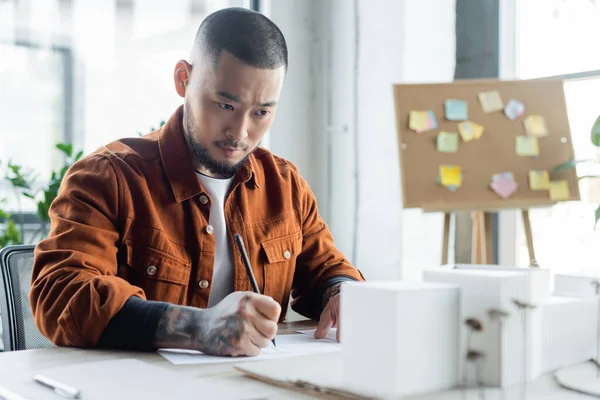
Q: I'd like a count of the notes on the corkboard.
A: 12